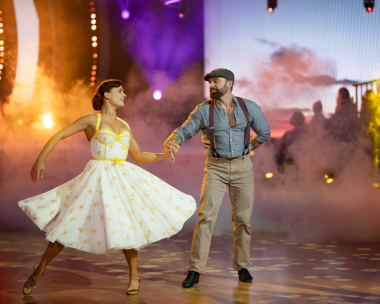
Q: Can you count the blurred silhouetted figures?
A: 4